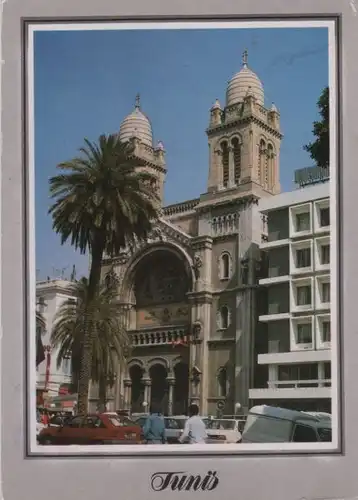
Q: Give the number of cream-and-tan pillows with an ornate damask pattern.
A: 0